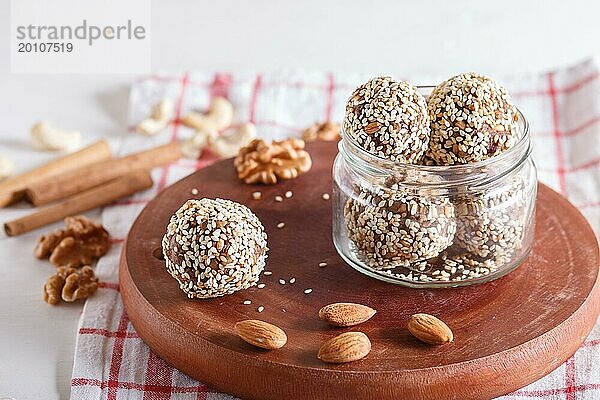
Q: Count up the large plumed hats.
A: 0